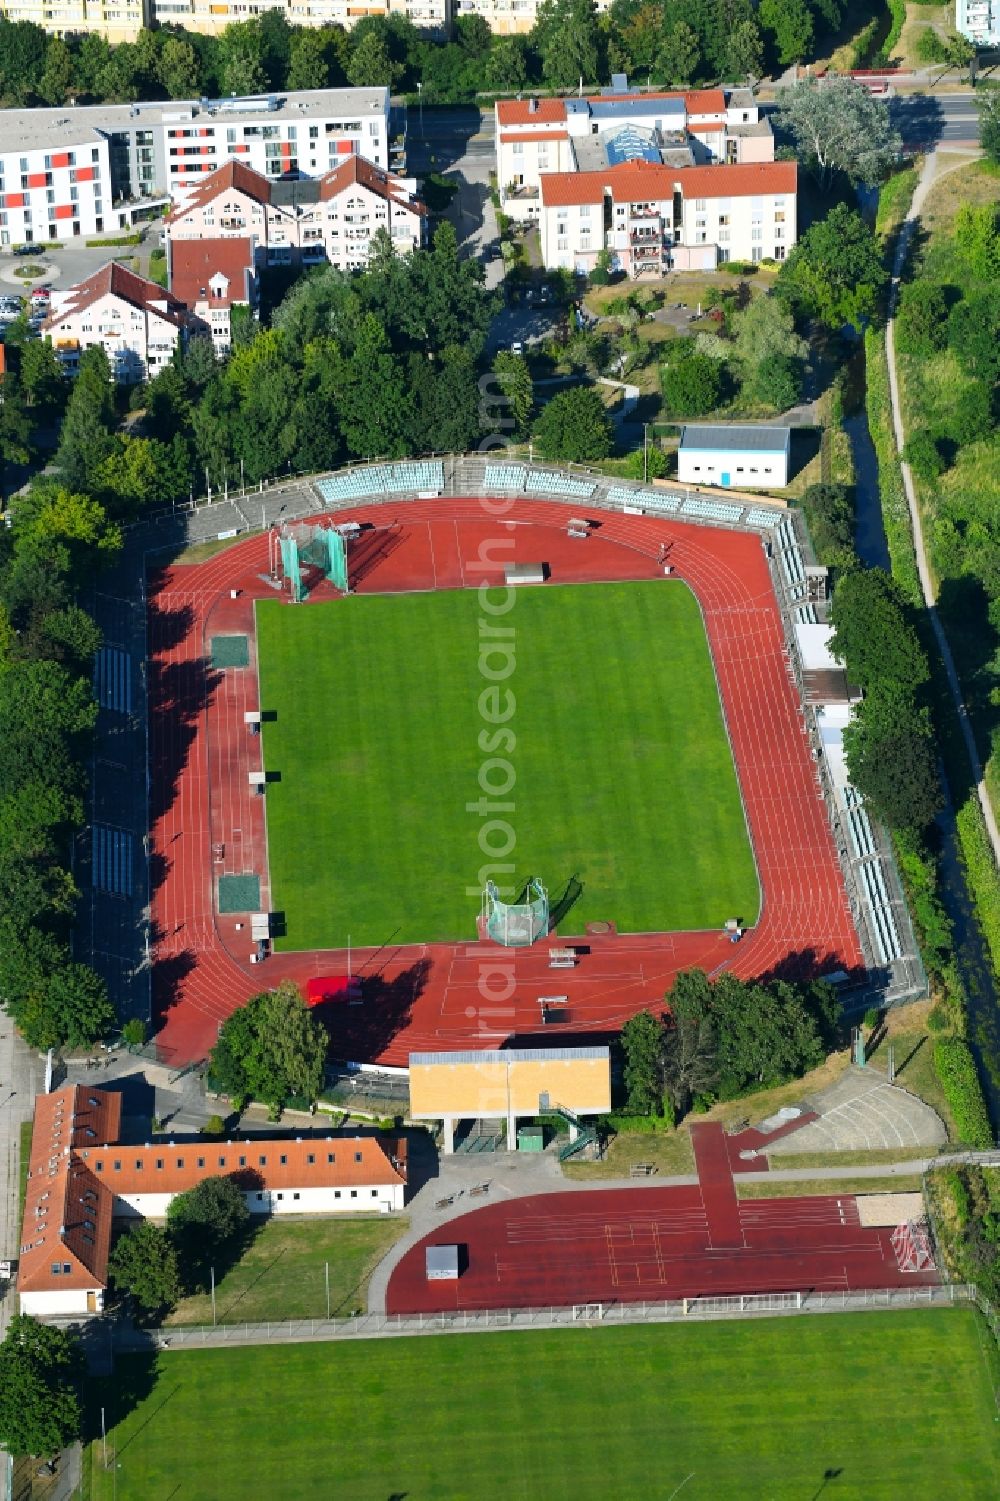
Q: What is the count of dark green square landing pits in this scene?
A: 2